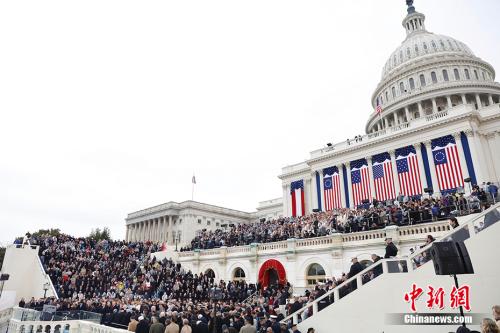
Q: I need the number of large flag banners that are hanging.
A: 5